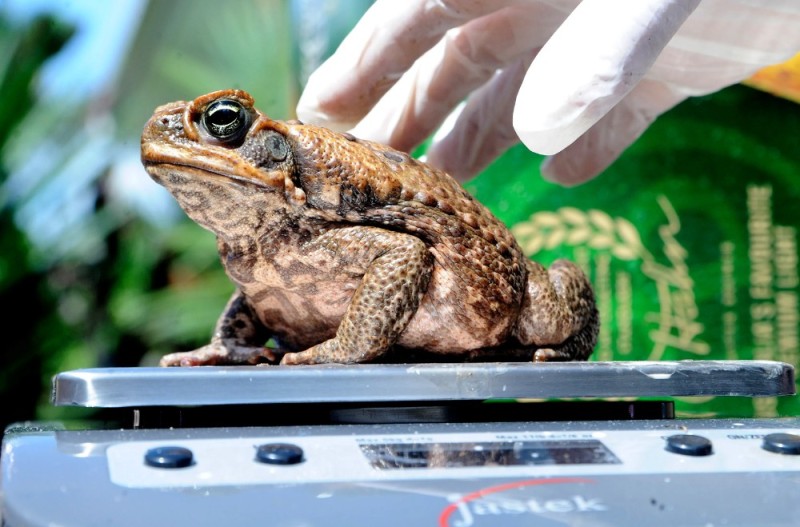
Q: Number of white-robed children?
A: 0